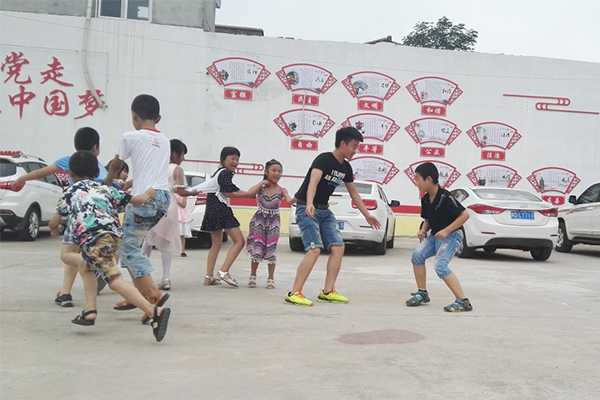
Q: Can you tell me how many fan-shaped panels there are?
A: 12